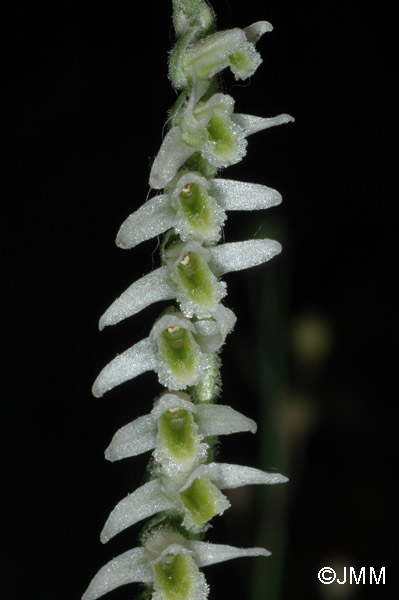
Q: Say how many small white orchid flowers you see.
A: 8